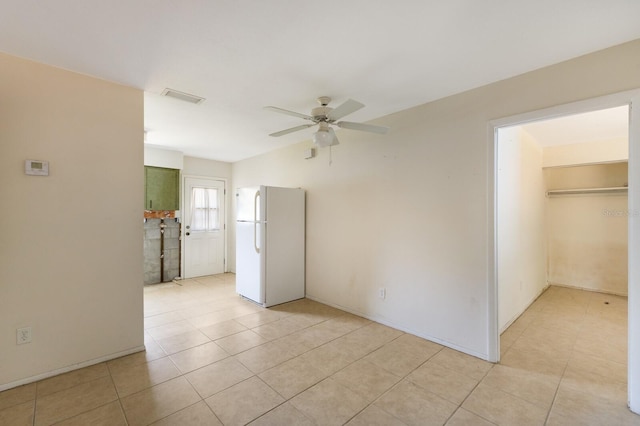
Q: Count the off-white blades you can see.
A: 5